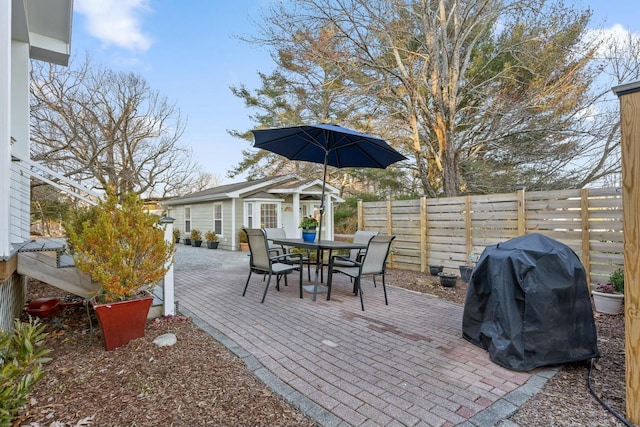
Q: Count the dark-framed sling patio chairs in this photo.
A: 4